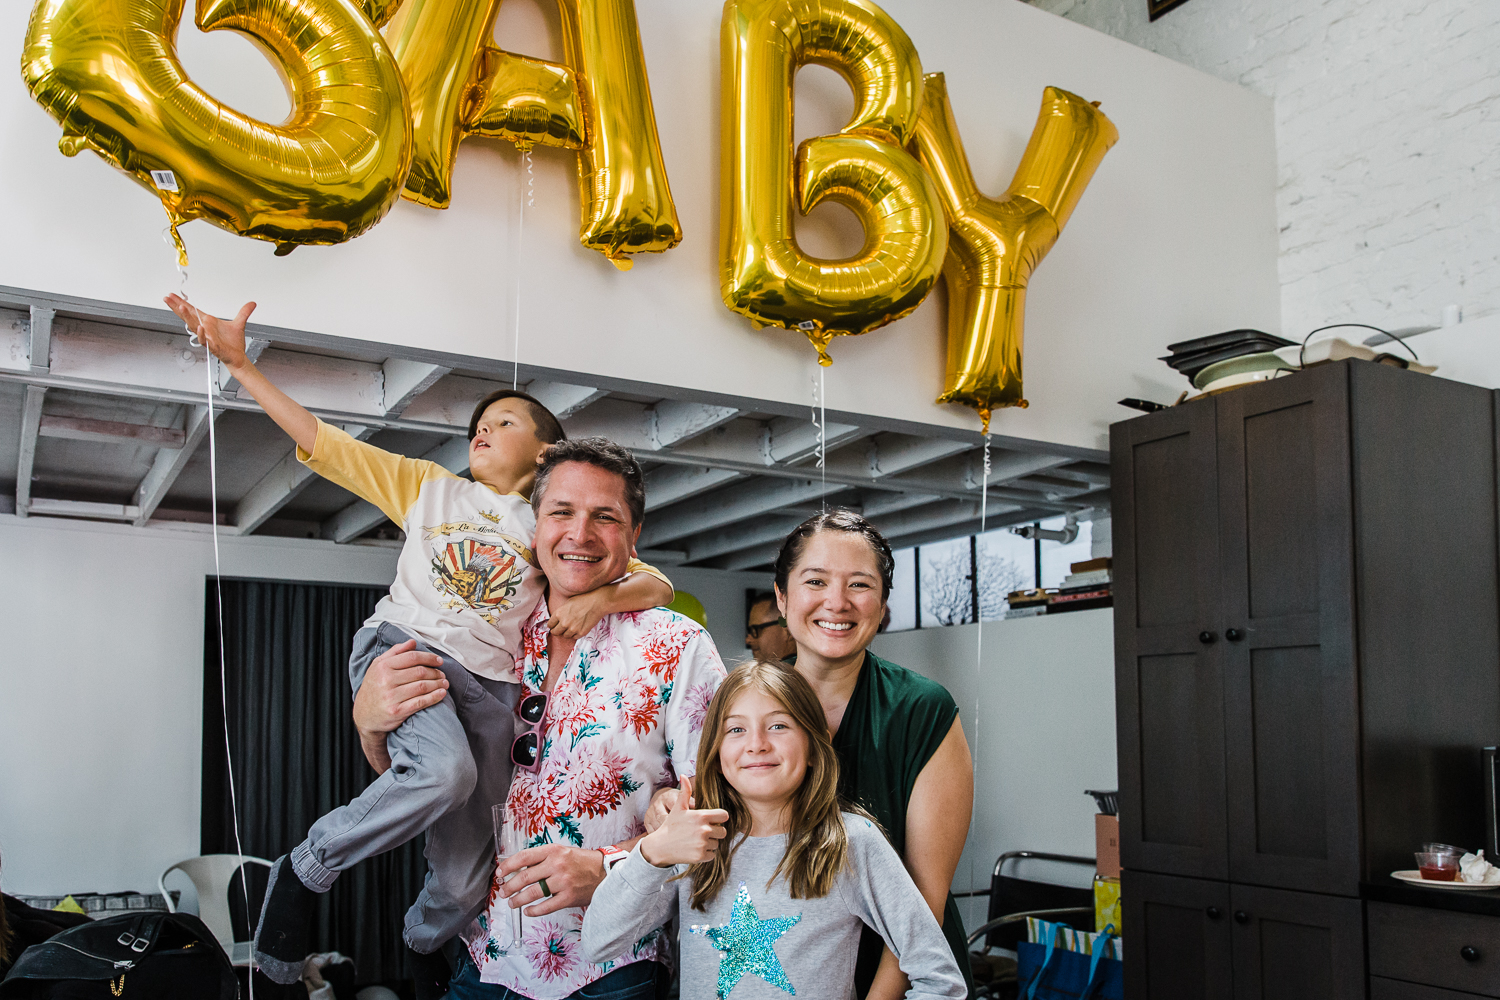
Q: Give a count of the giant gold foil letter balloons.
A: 4